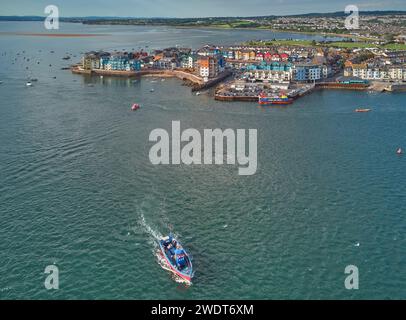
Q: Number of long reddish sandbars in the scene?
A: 1